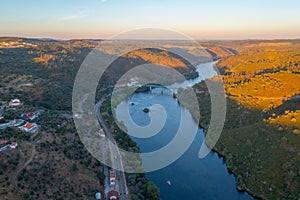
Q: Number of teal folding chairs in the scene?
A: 0